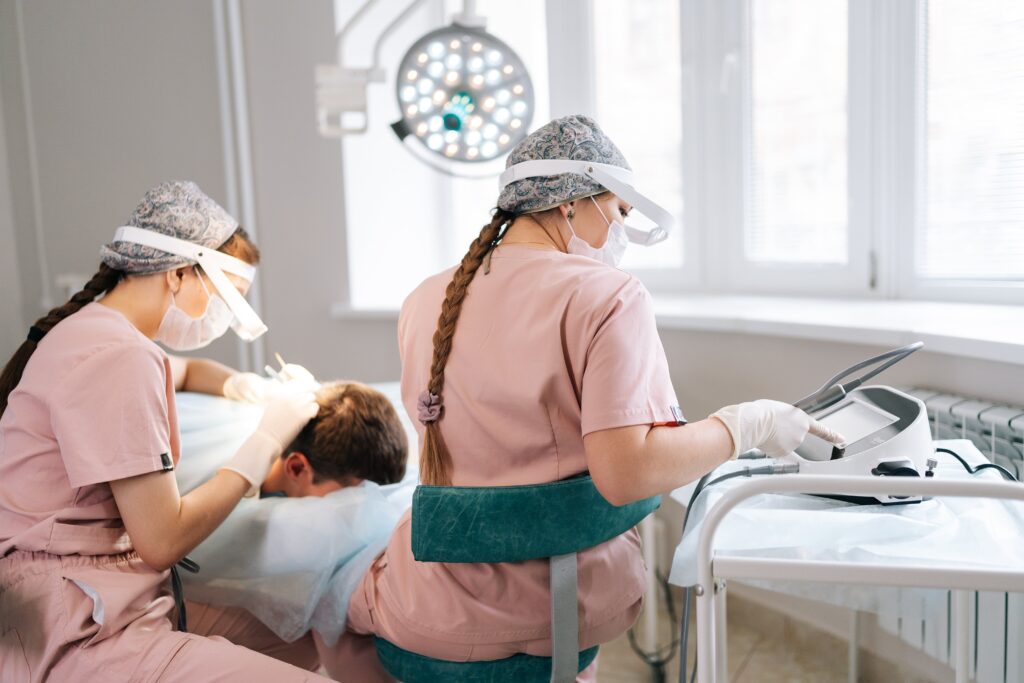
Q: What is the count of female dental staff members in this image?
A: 2